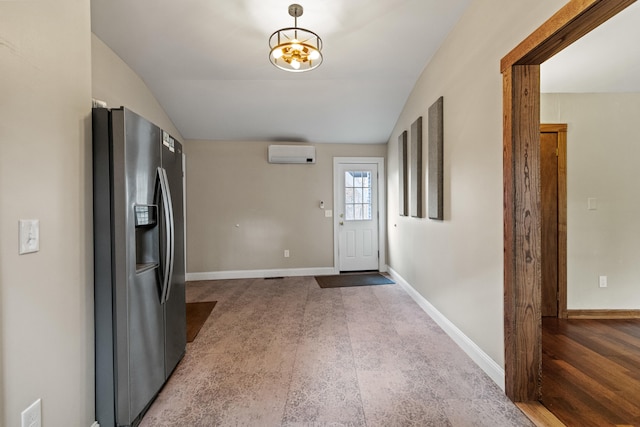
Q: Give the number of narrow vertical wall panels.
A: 3